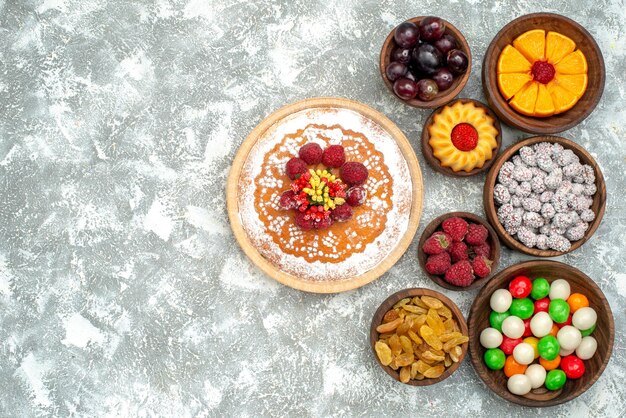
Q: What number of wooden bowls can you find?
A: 7